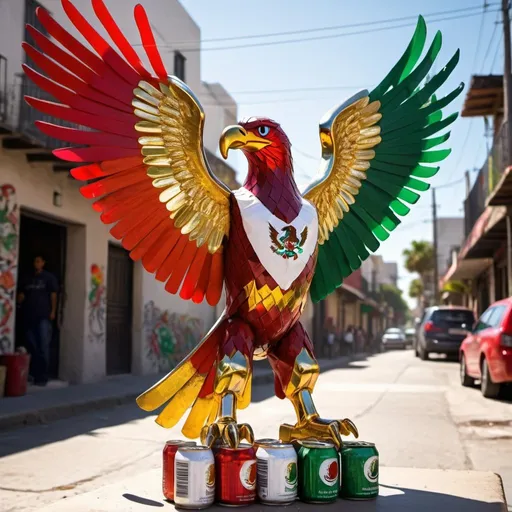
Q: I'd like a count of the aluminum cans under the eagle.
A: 6